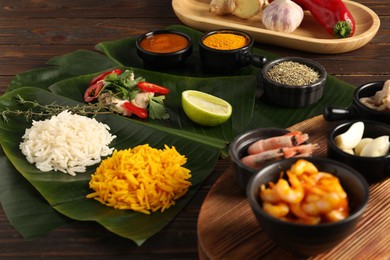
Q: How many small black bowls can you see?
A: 7